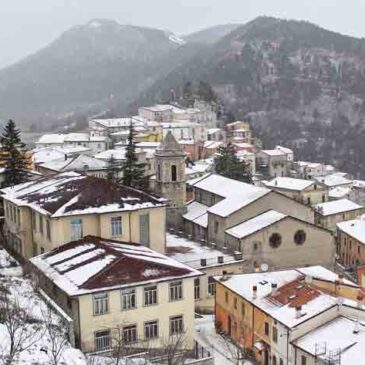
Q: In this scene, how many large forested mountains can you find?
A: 2